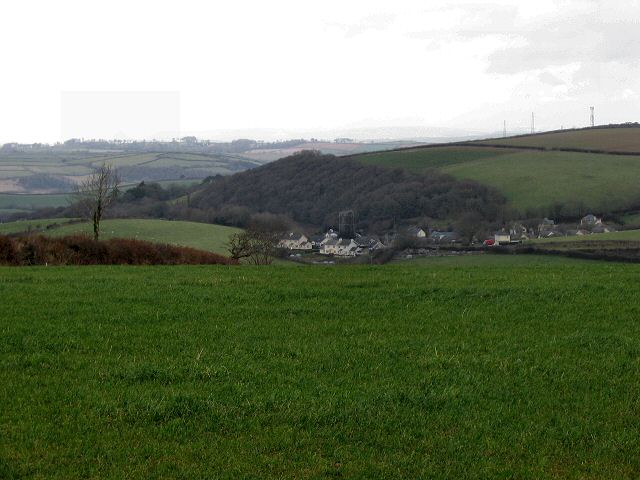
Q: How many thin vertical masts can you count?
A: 3